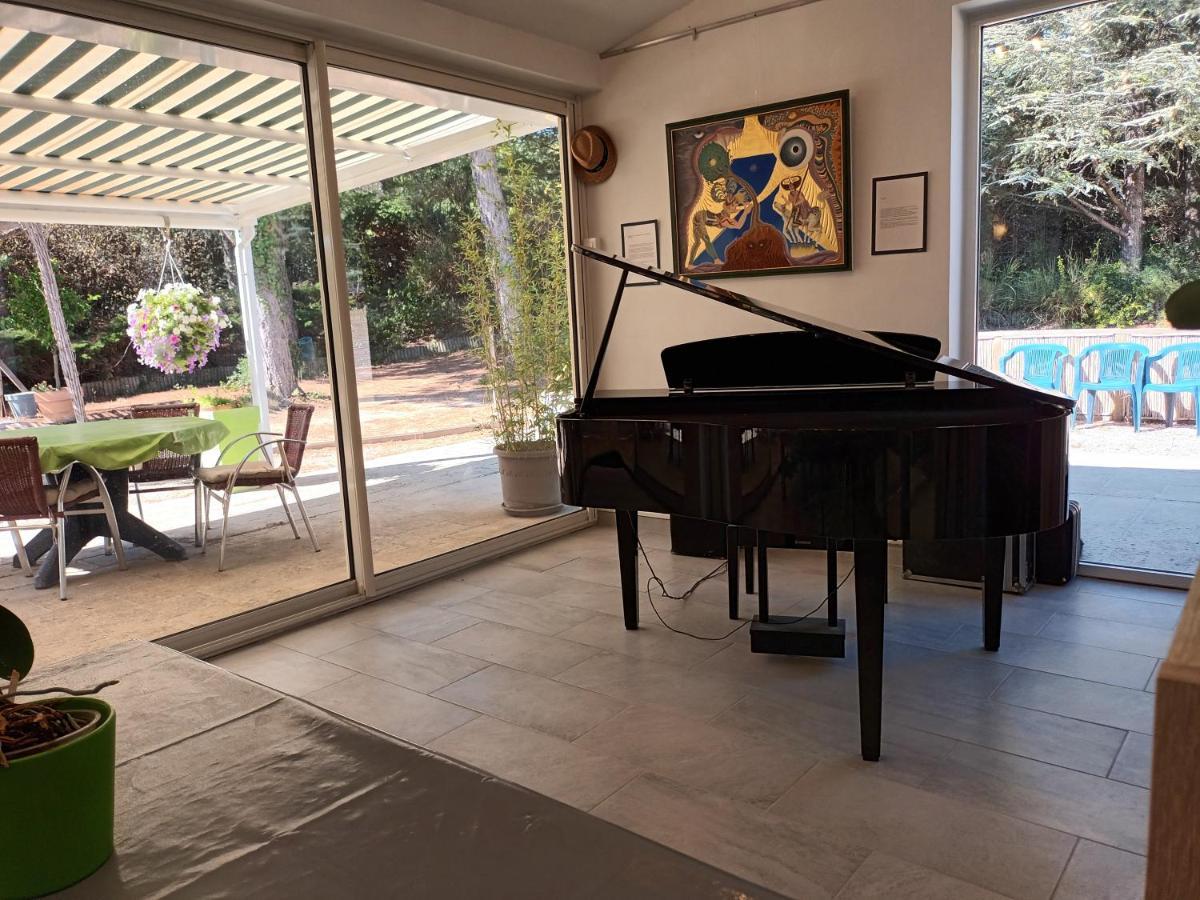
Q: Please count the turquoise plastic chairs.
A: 3